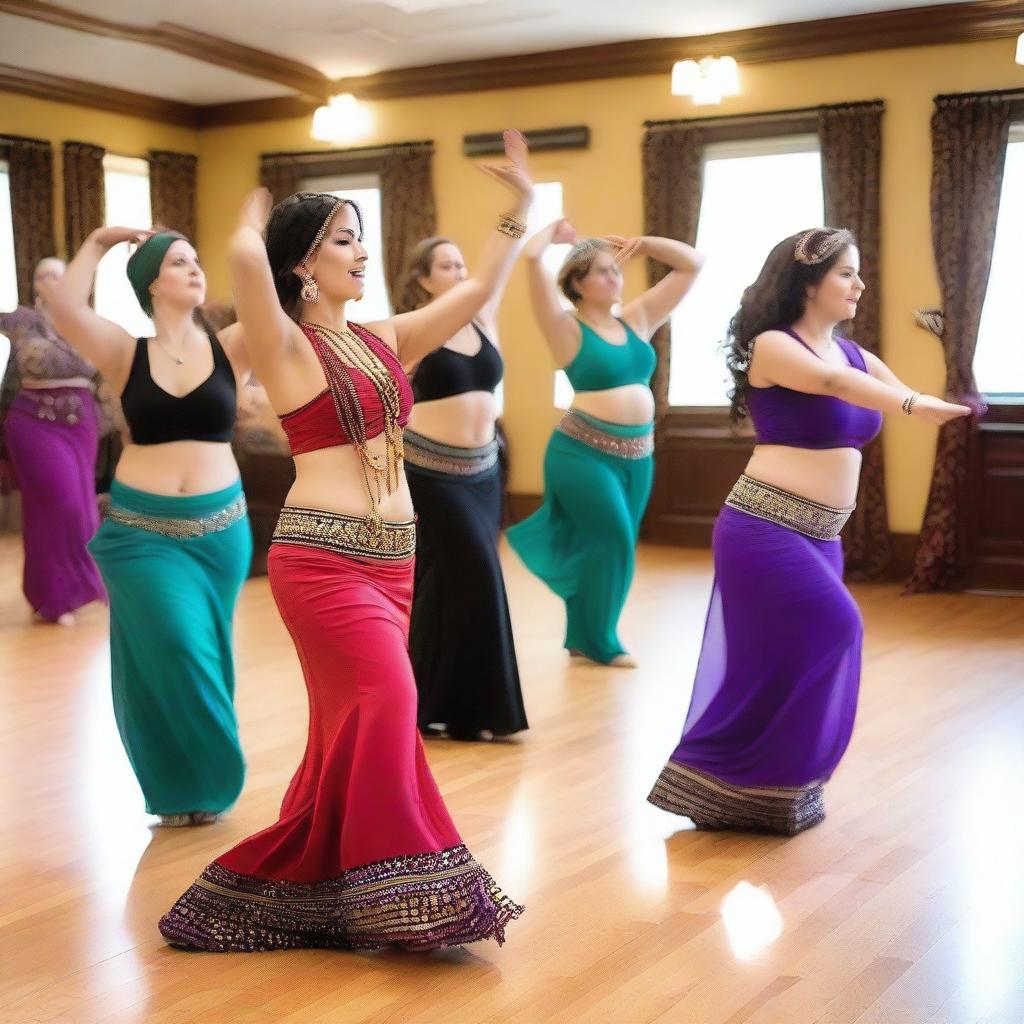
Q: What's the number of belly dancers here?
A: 6